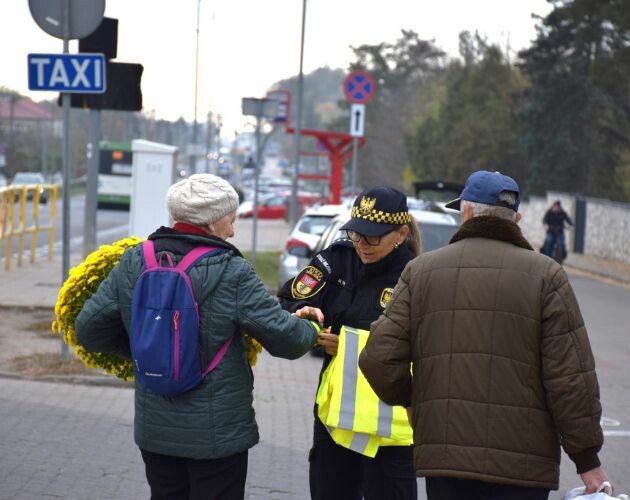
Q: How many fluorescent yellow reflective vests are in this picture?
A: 1